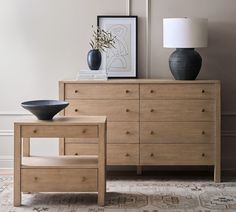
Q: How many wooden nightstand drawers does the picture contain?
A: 2